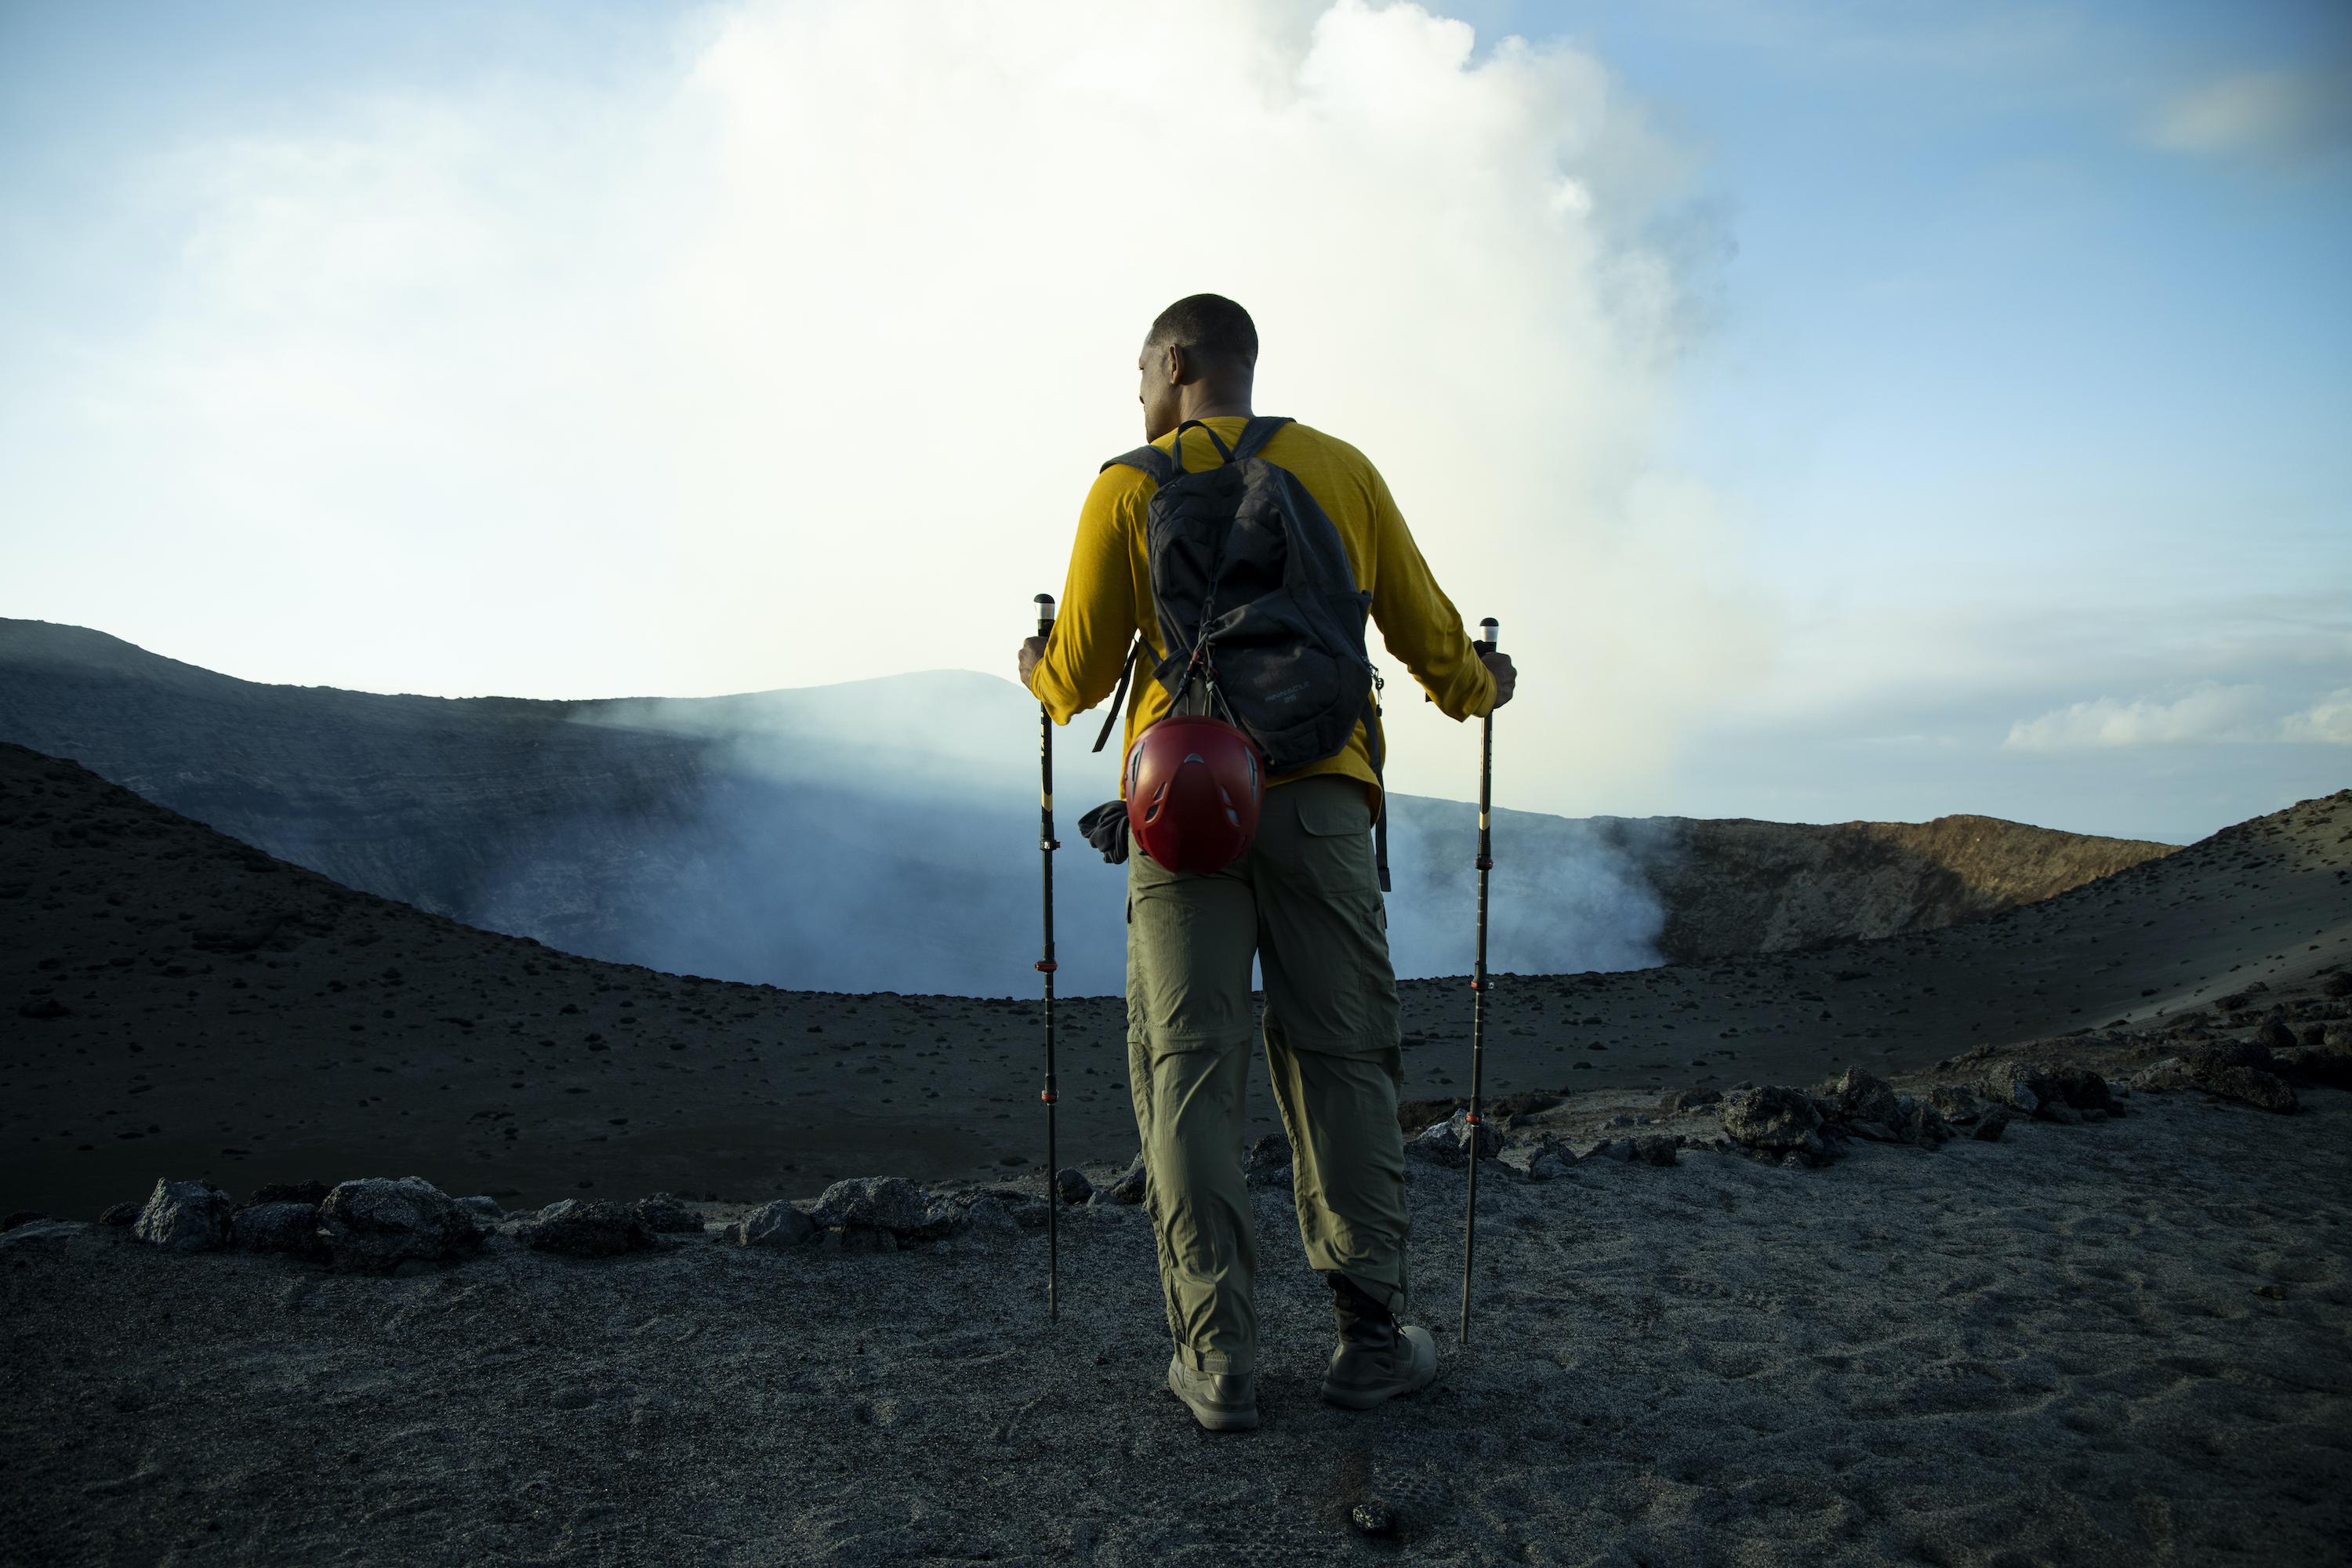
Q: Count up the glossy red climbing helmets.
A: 1